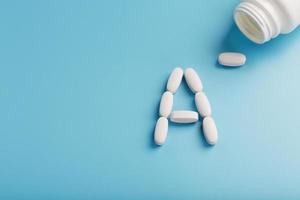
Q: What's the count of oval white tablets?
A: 8